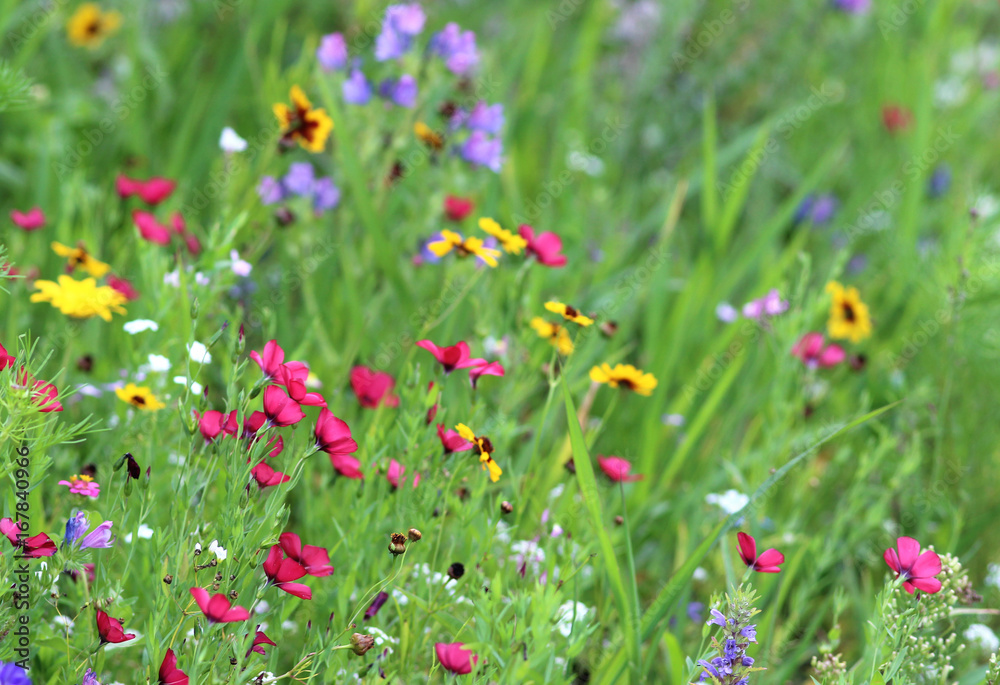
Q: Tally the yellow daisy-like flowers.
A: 13